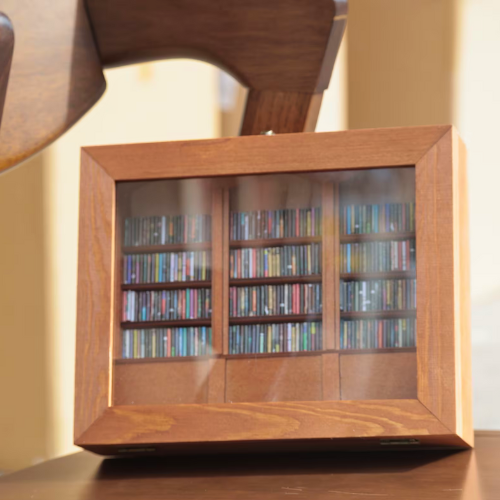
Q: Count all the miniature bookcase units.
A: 3